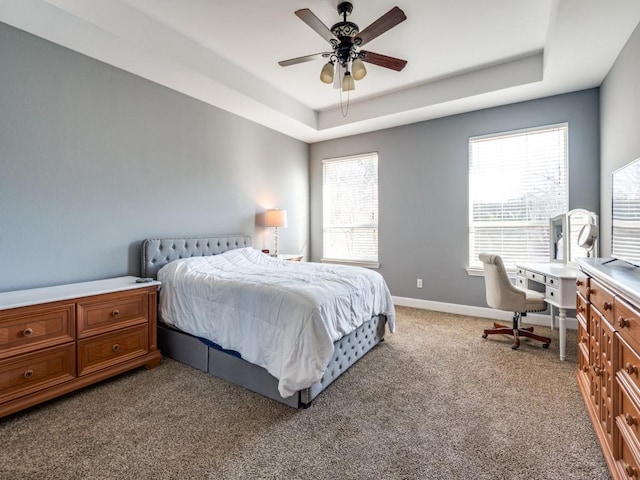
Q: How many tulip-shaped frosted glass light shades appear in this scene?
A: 3